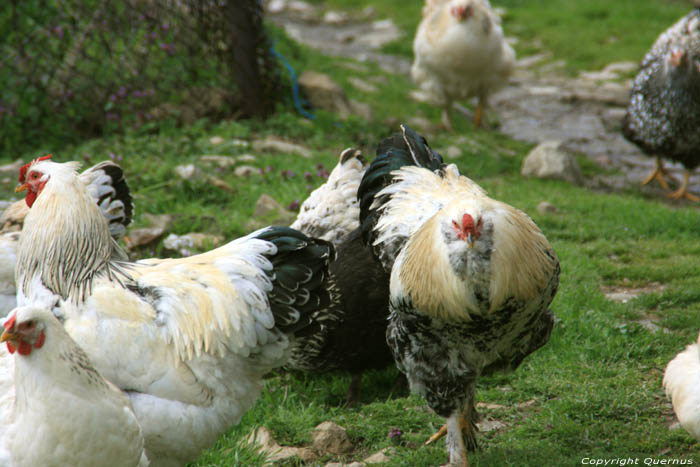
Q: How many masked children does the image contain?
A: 0